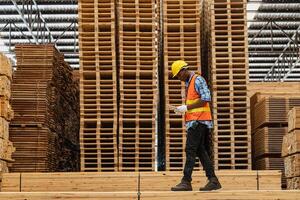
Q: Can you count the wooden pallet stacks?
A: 4